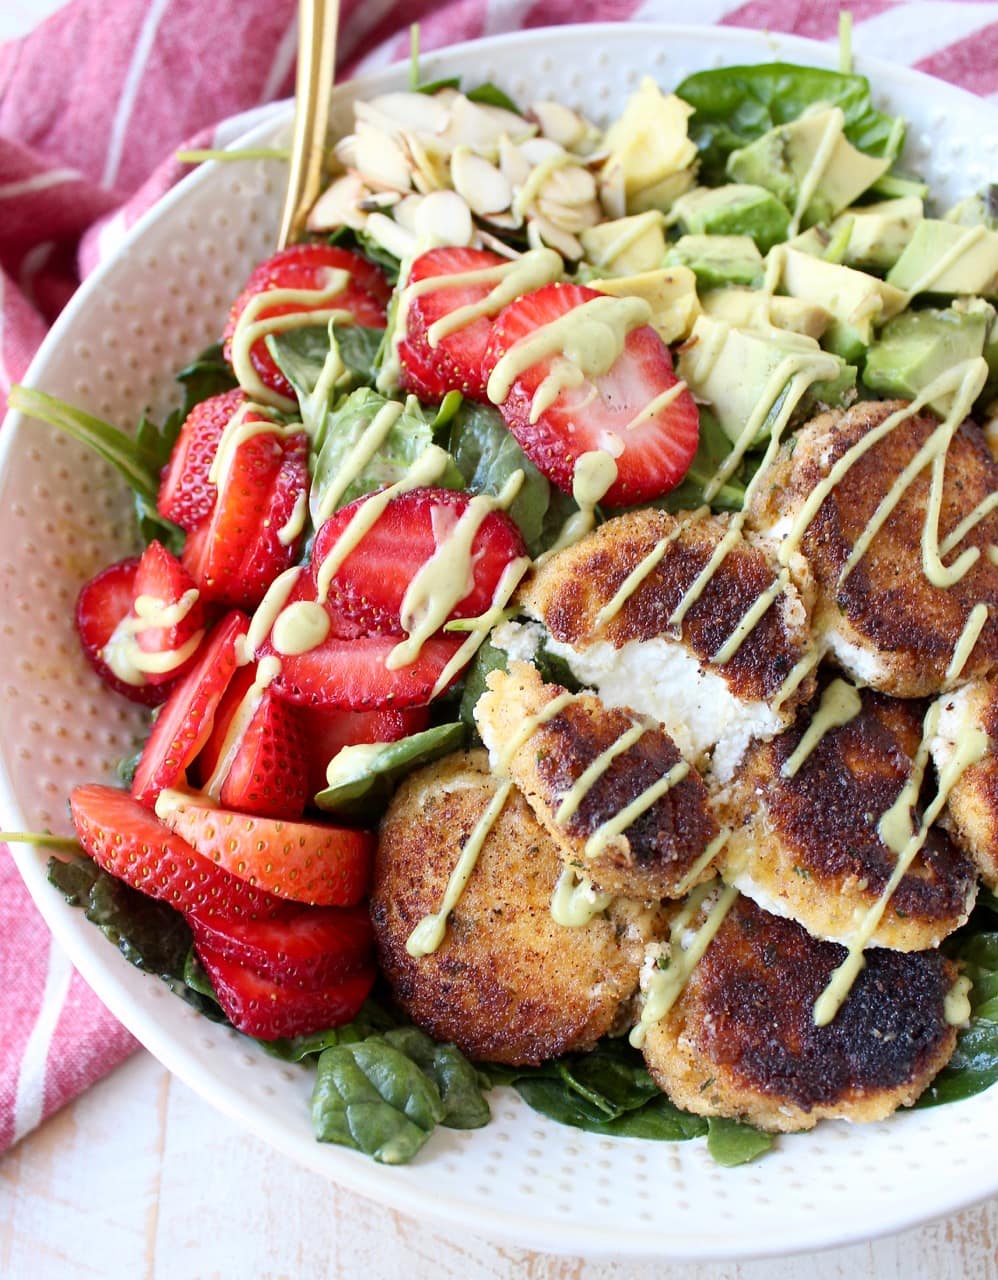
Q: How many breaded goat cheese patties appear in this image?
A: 6